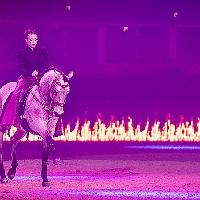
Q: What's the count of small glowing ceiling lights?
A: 3